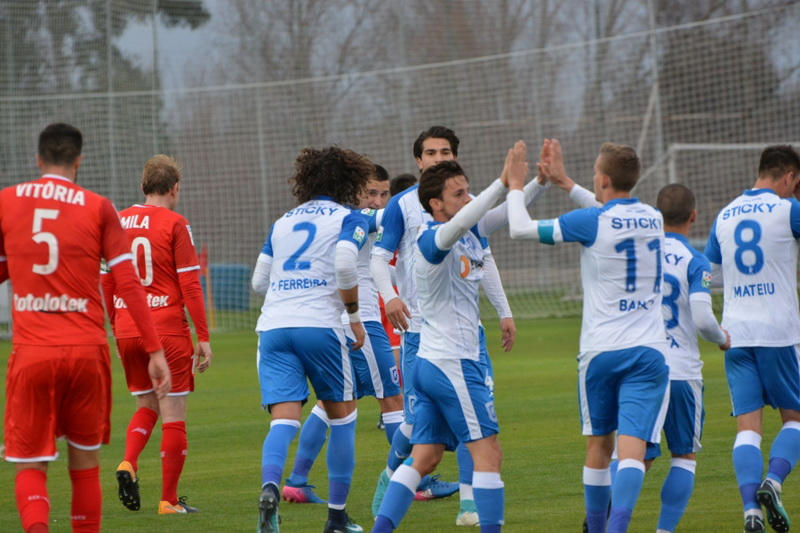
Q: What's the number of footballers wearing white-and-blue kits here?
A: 7